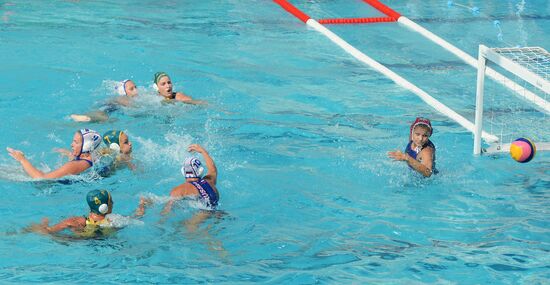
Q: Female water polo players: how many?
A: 7